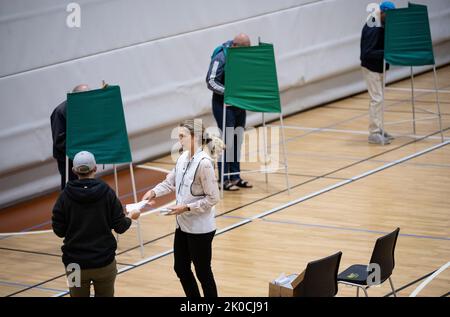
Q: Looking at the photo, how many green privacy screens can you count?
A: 3